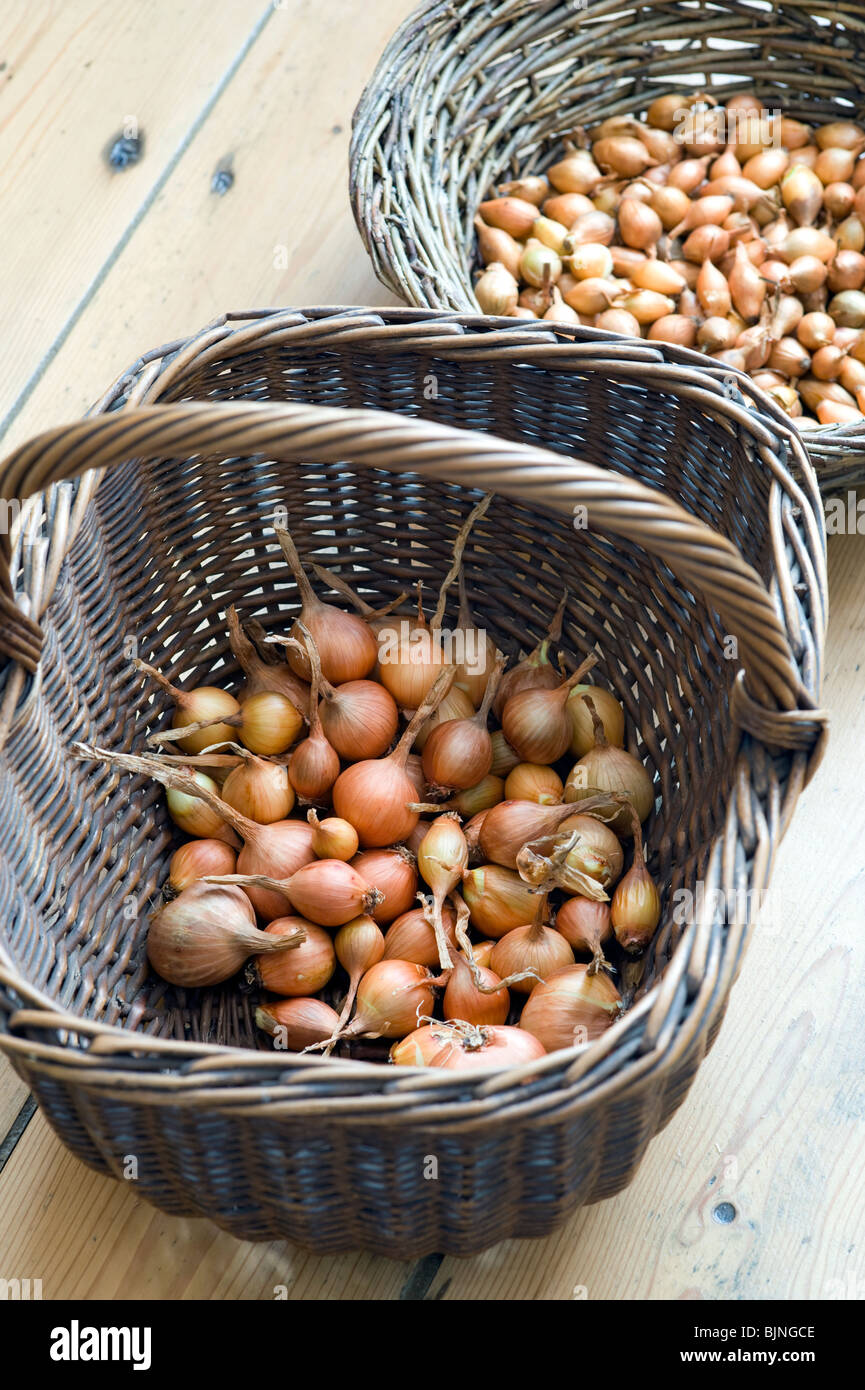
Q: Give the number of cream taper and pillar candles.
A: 0